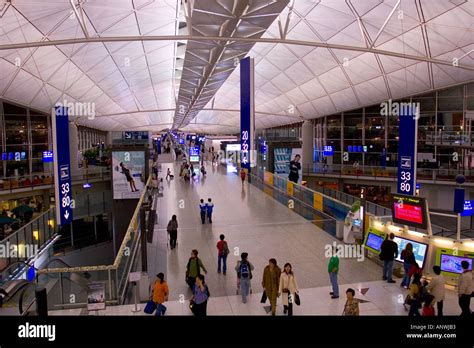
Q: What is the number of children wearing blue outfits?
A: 2